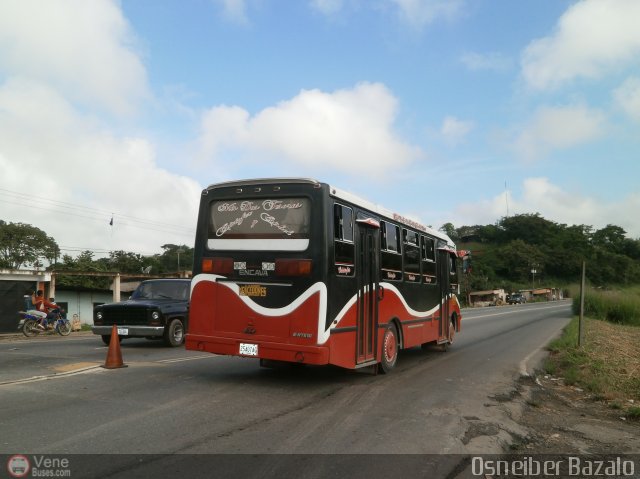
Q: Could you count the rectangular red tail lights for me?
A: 2